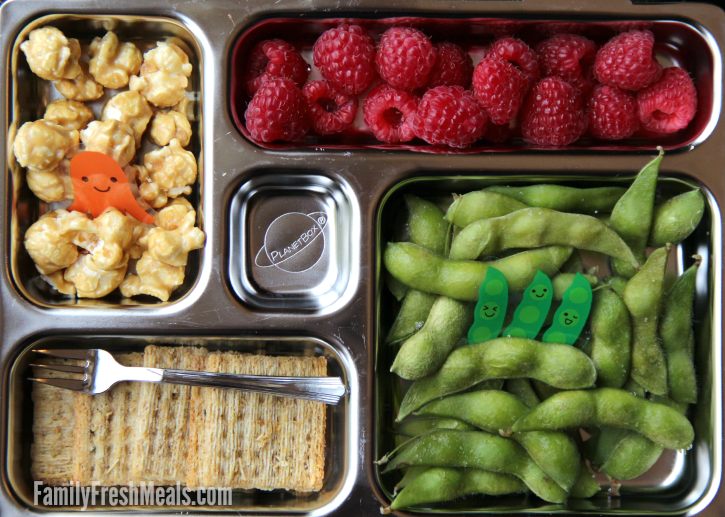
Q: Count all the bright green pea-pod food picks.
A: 3